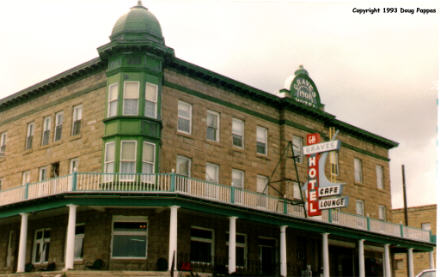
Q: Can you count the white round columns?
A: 10